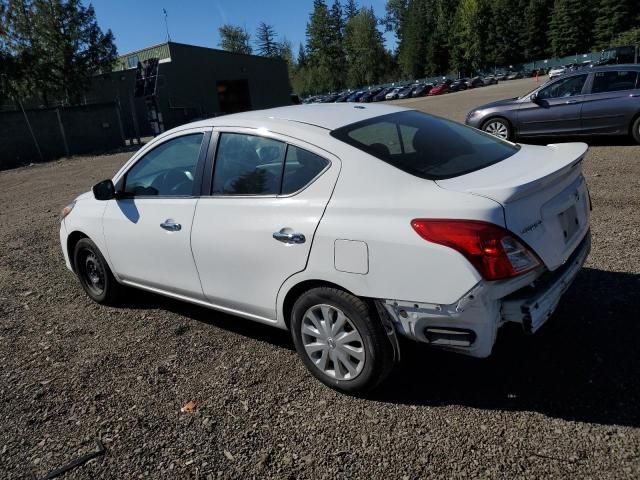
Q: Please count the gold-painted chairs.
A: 0